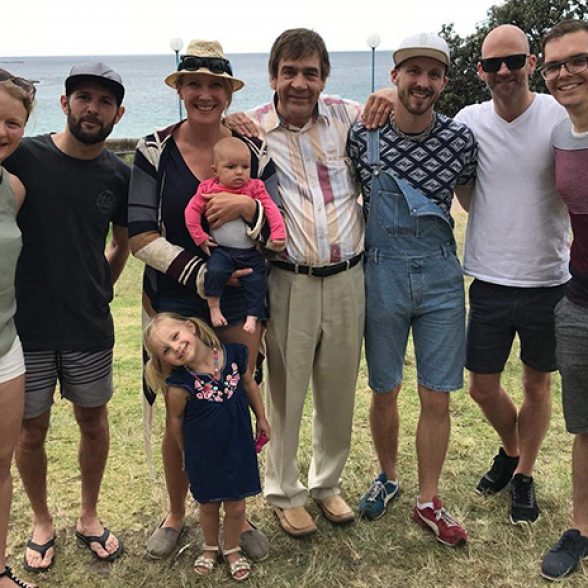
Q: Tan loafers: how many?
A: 2